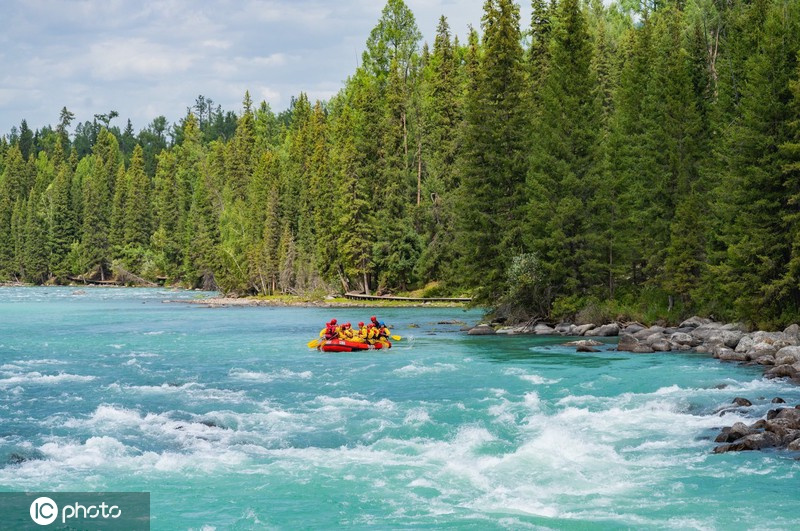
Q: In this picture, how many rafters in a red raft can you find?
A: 8